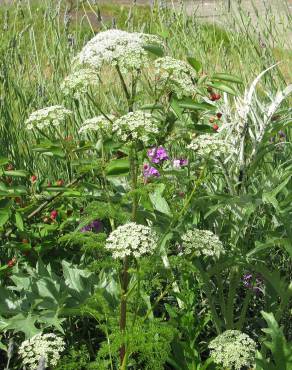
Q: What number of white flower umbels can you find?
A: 11